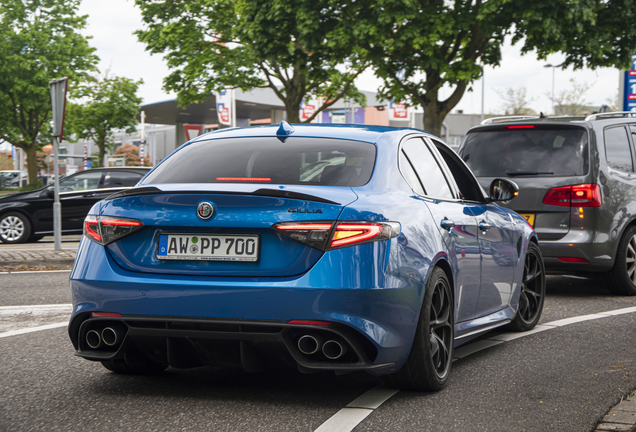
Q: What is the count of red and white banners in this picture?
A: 3